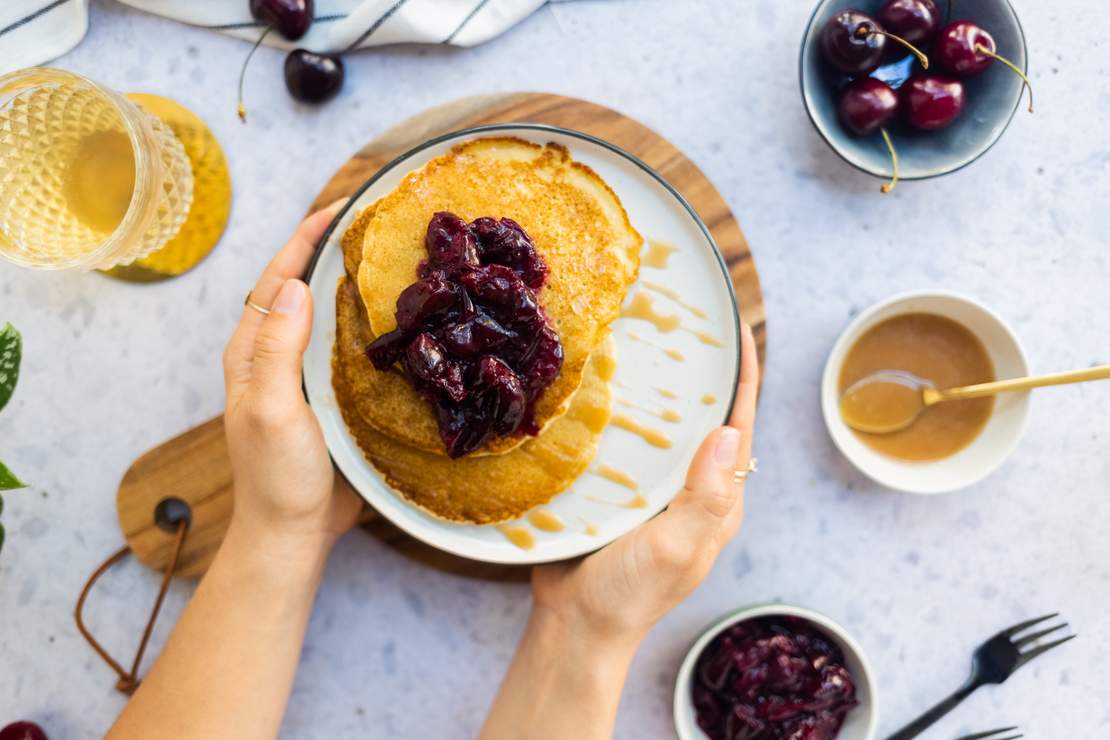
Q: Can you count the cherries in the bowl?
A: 5